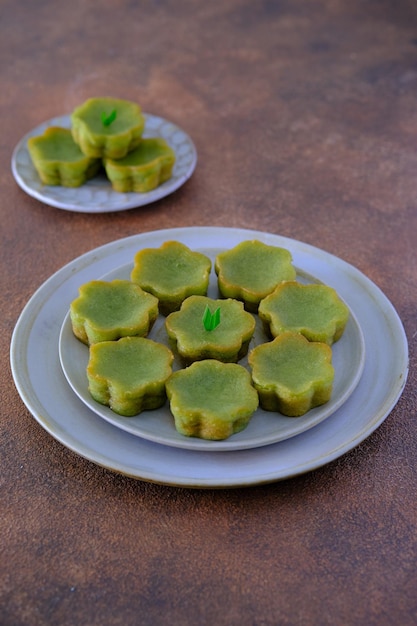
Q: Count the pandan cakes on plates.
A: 11